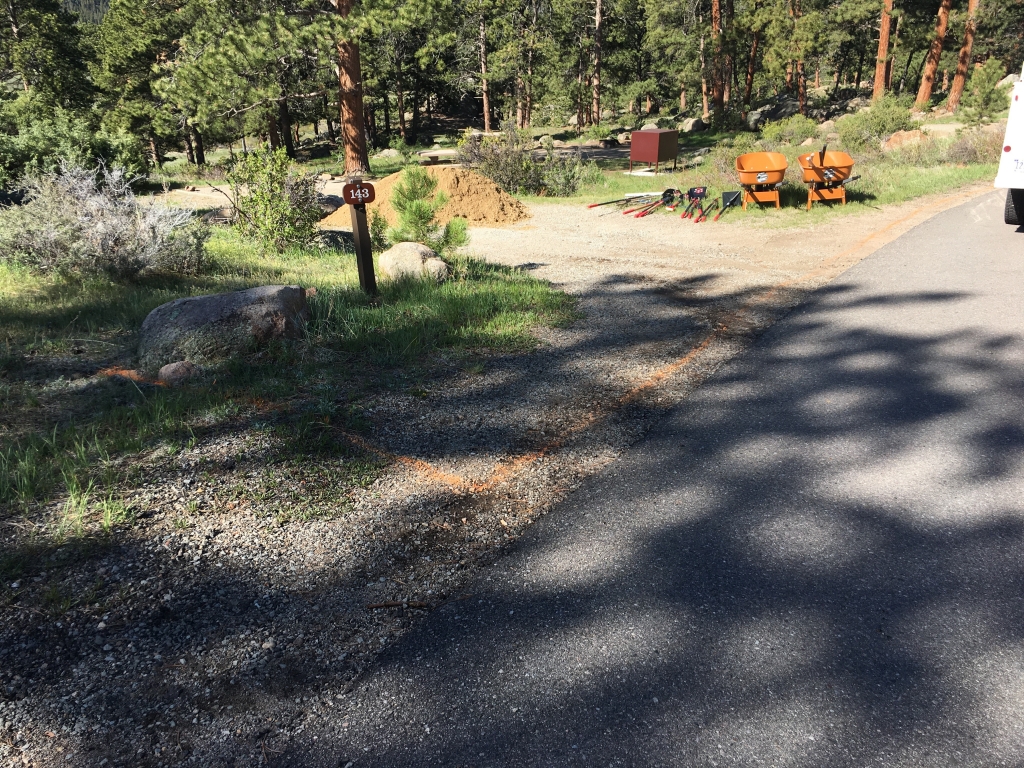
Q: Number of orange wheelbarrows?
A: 2